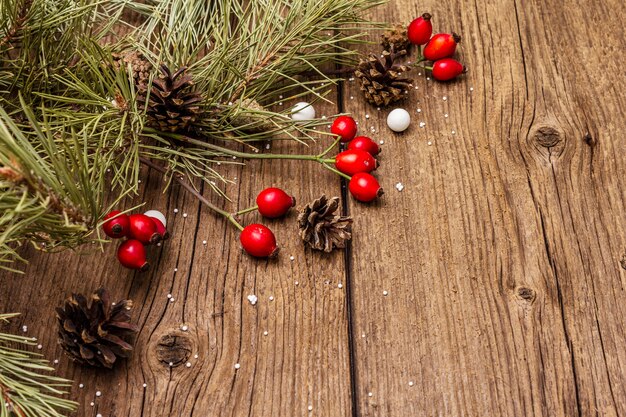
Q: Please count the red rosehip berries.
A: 13